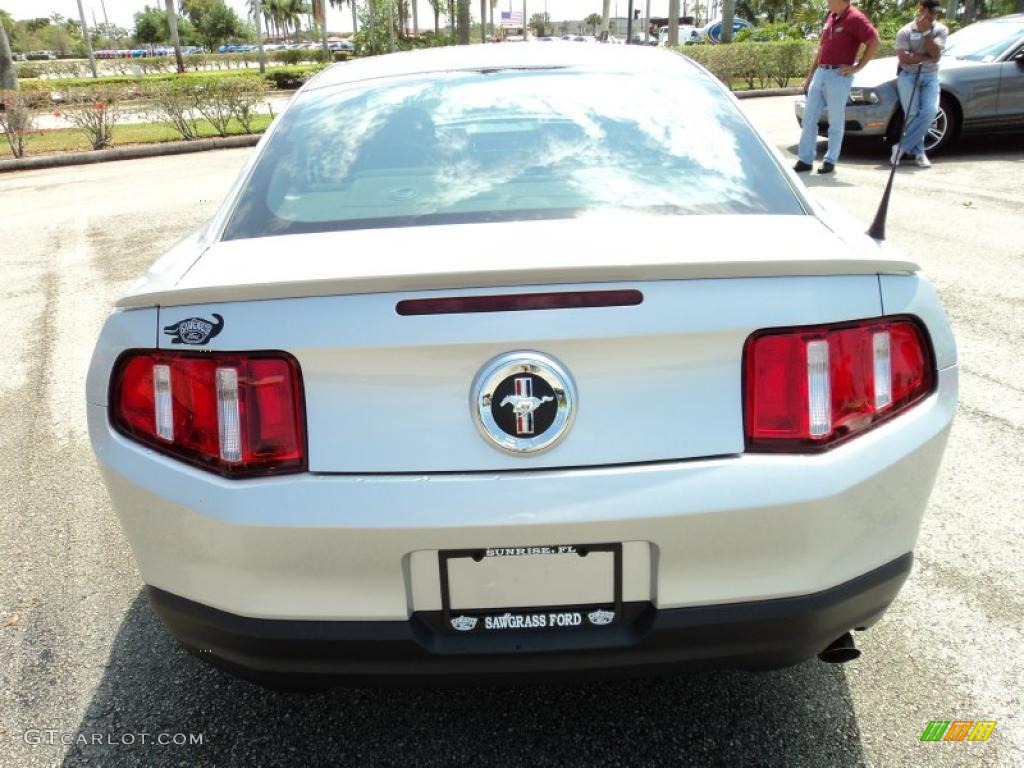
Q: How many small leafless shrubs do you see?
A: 5